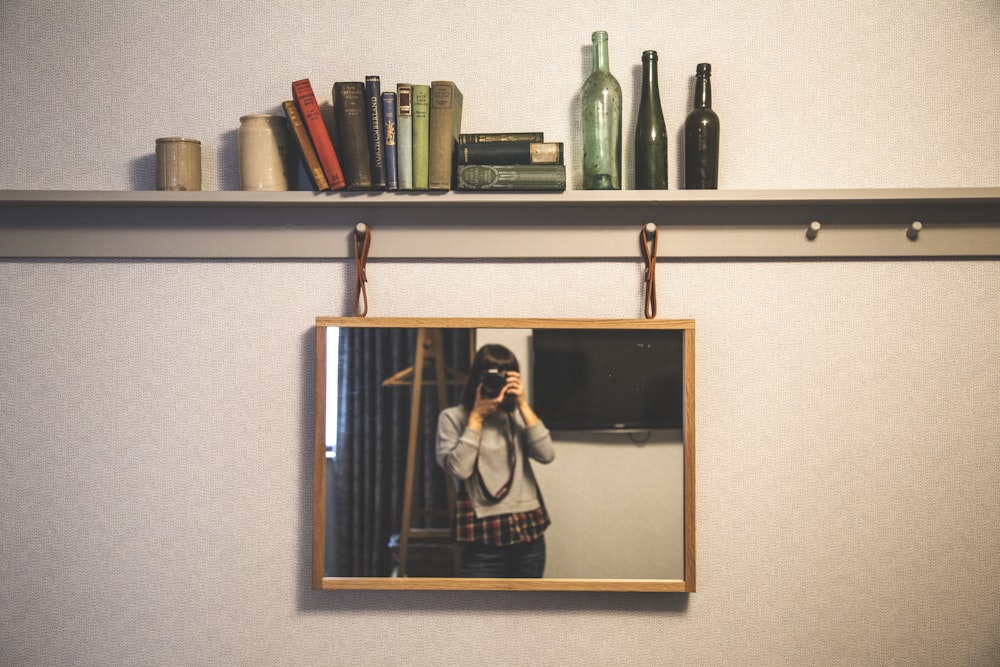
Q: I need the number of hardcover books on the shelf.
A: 11